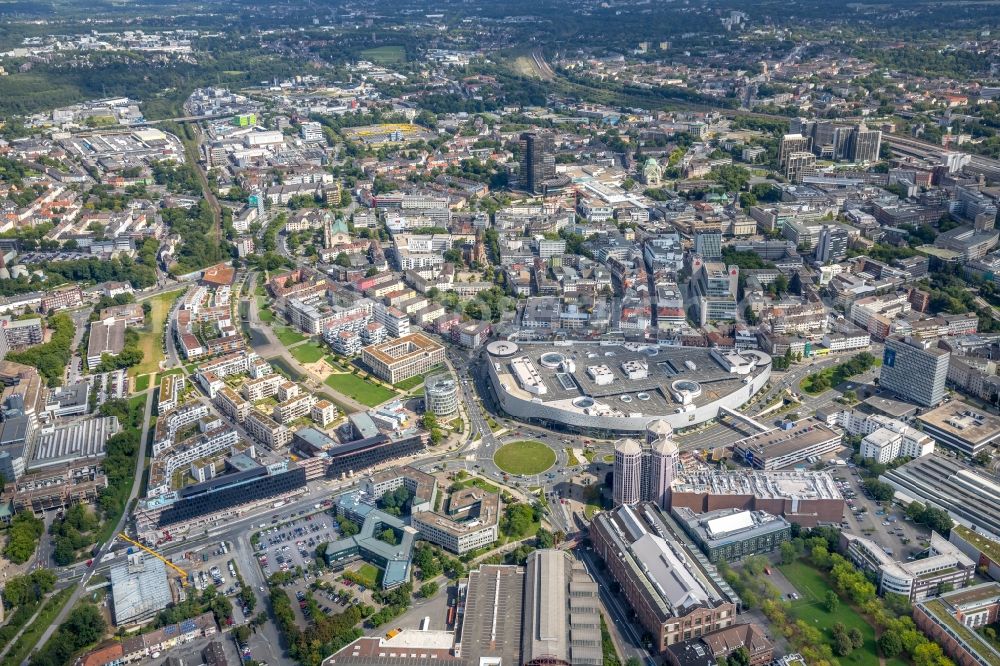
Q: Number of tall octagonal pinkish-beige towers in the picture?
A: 3